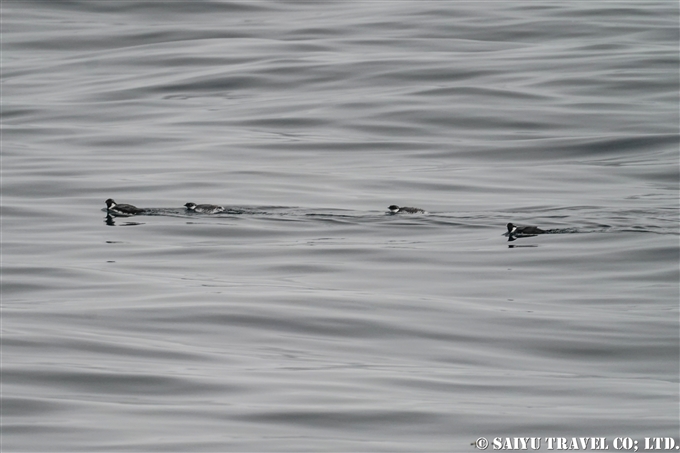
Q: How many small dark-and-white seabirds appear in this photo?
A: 4